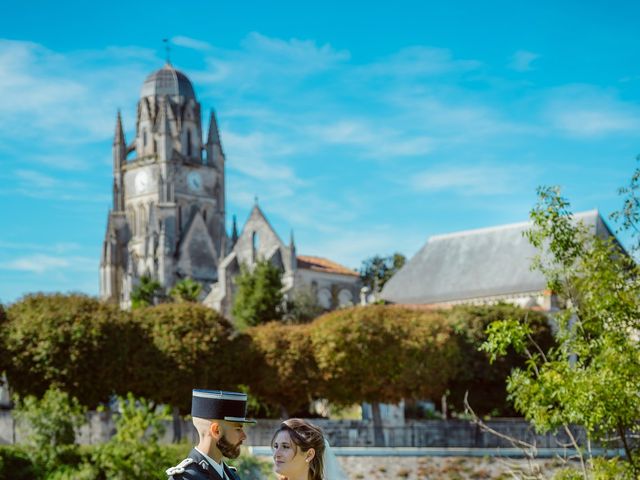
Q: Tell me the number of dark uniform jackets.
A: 1